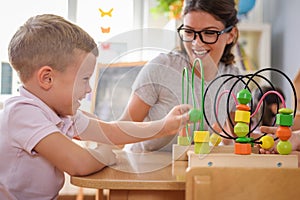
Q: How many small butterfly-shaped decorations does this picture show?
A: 3